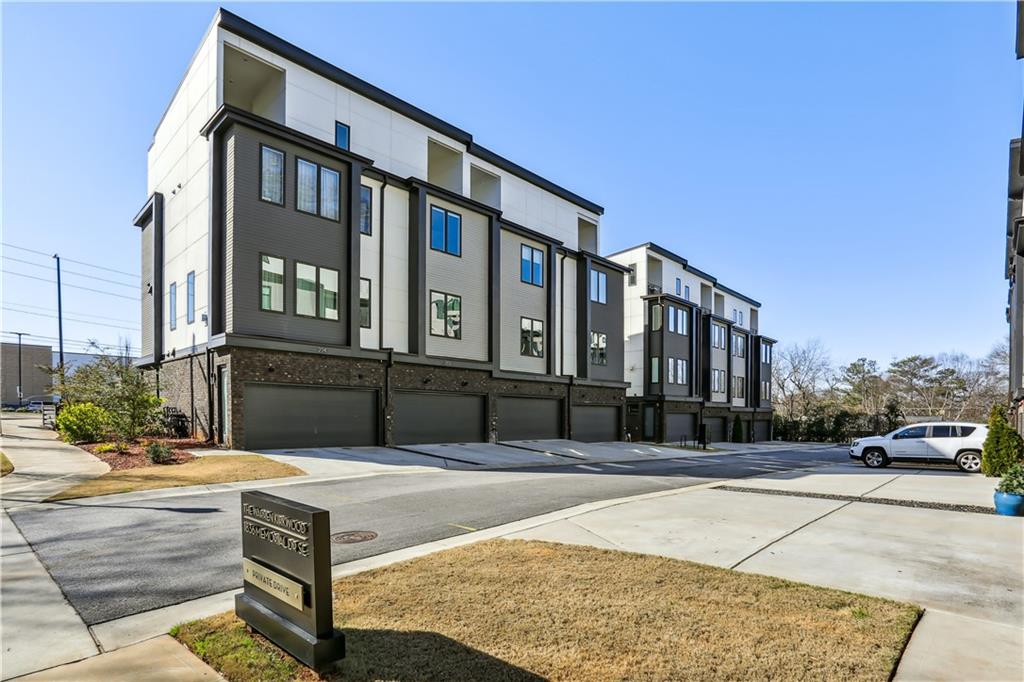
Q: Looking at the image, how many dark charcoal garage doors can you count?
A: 8